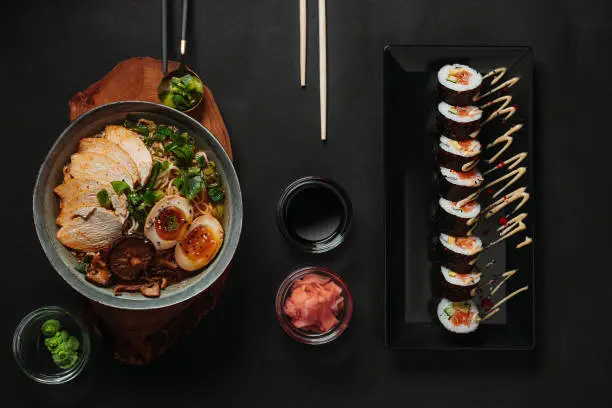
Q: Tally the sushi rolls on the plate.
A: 8